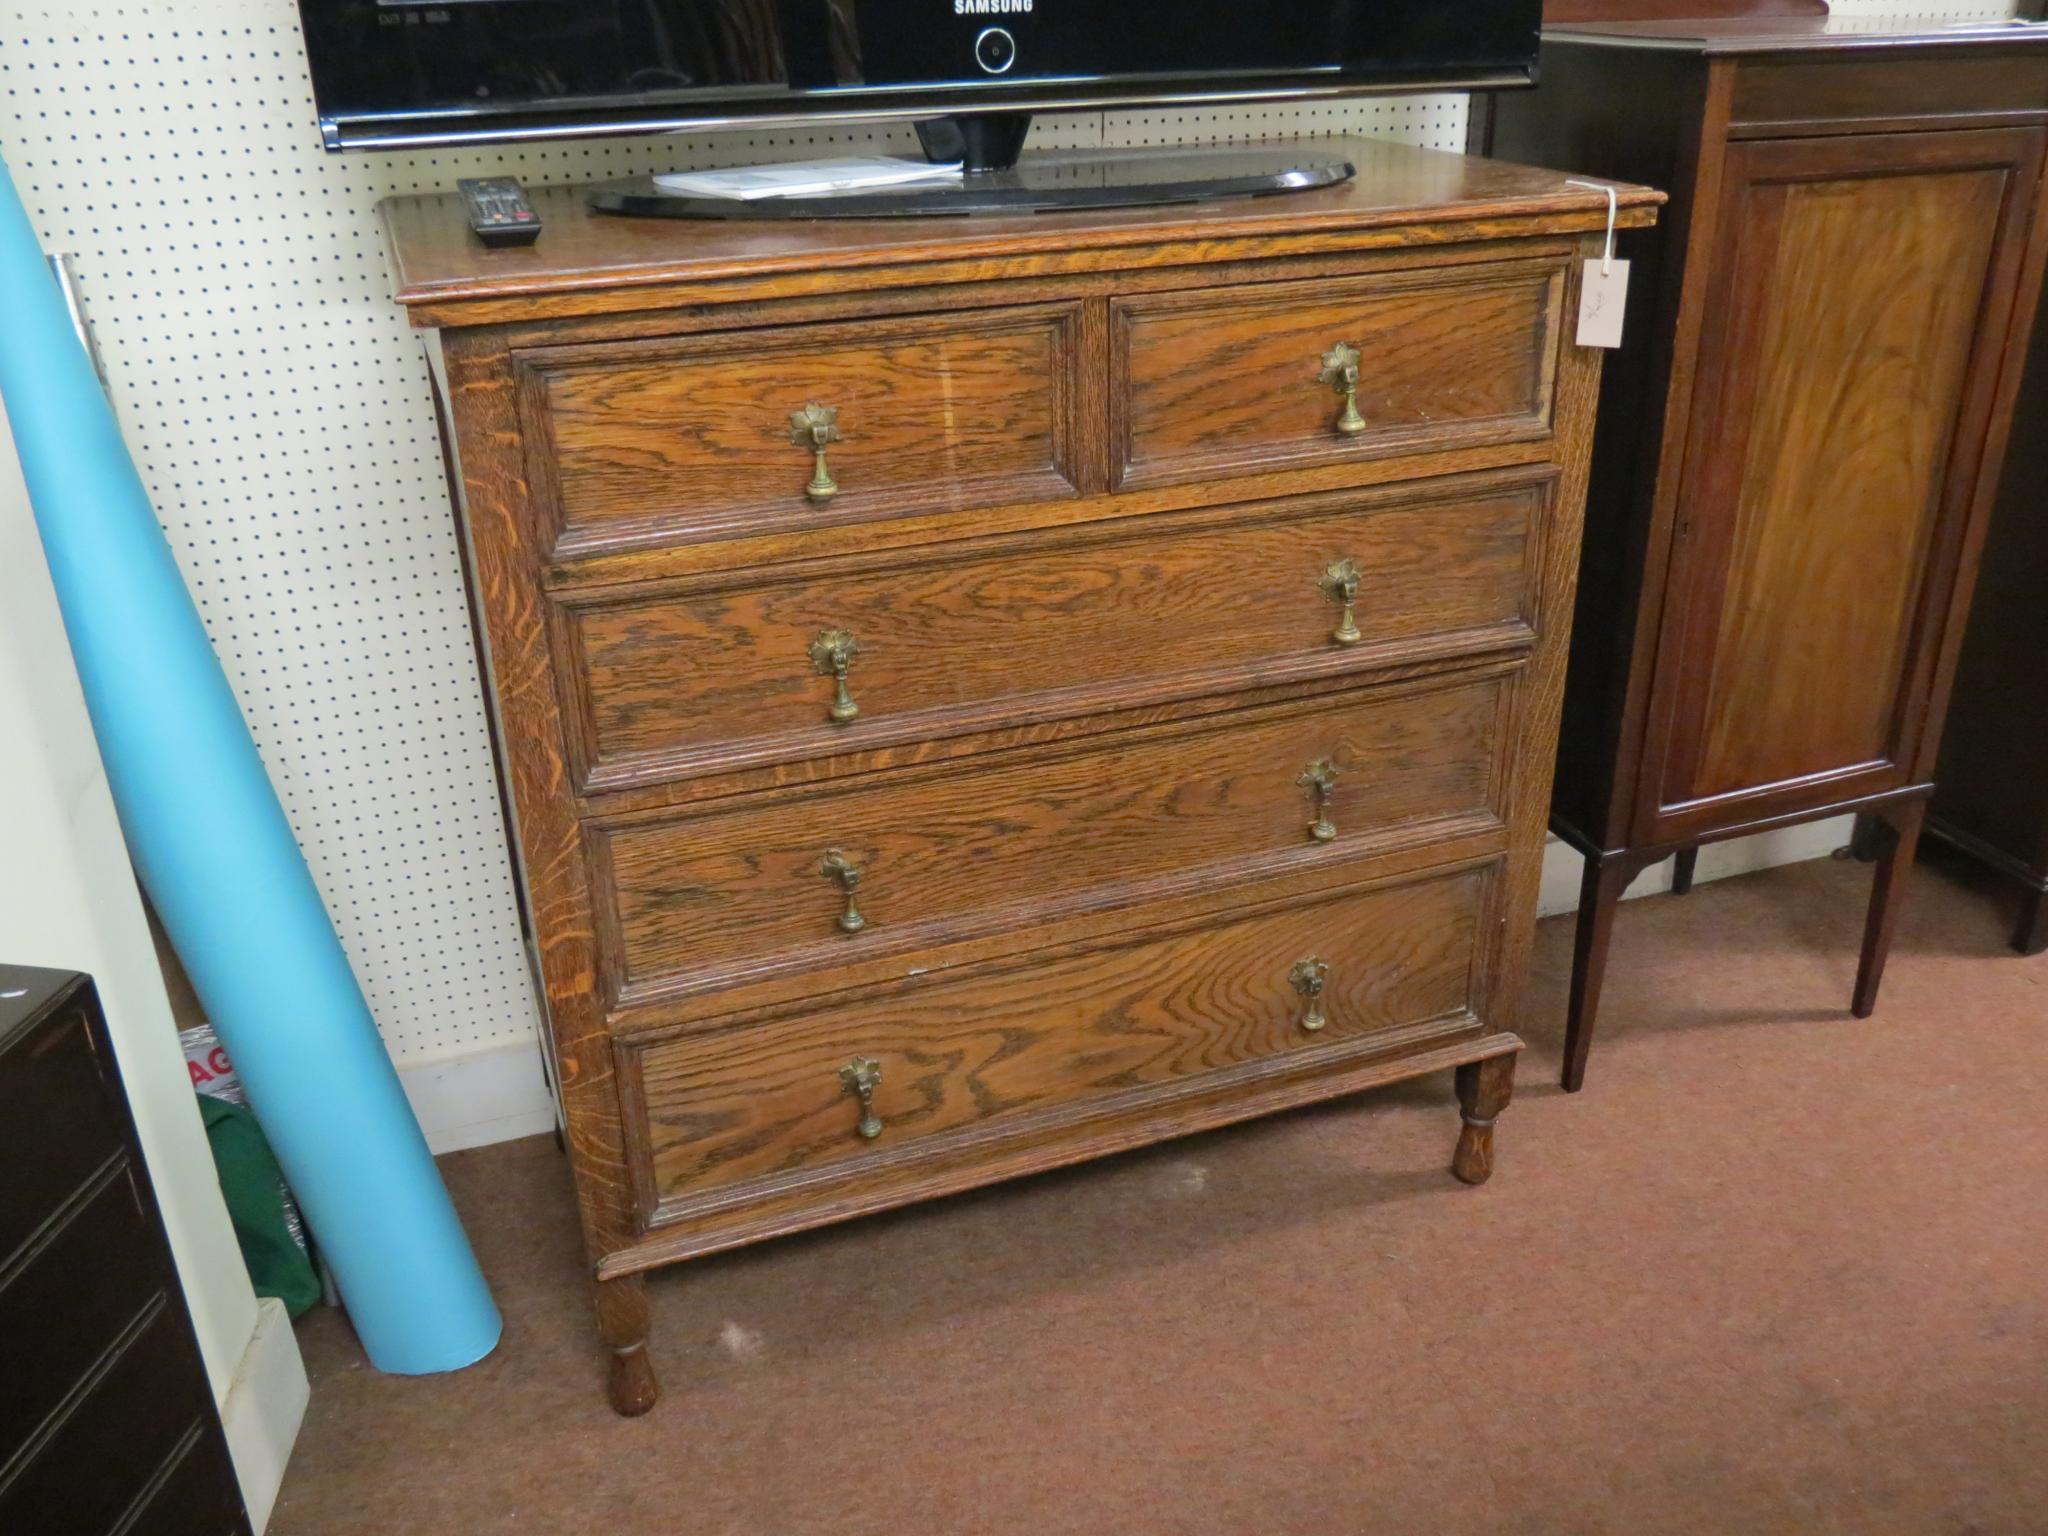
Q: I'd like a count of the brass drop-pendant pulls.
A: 8